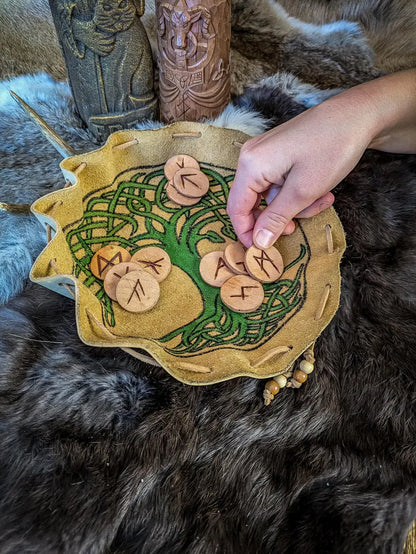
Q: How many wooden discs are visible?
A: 11